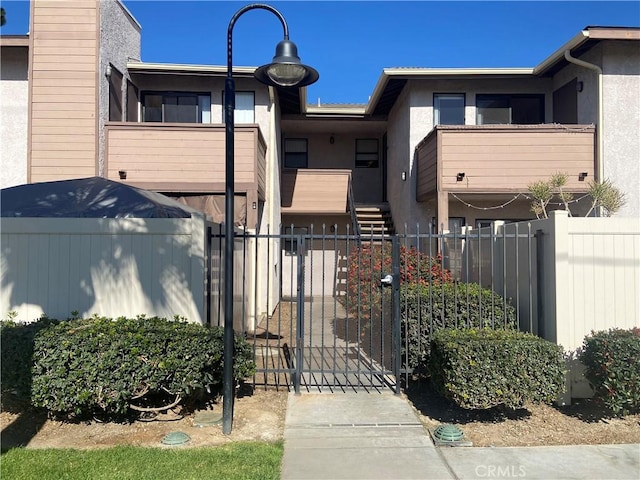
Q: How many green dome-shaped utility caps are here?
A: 2